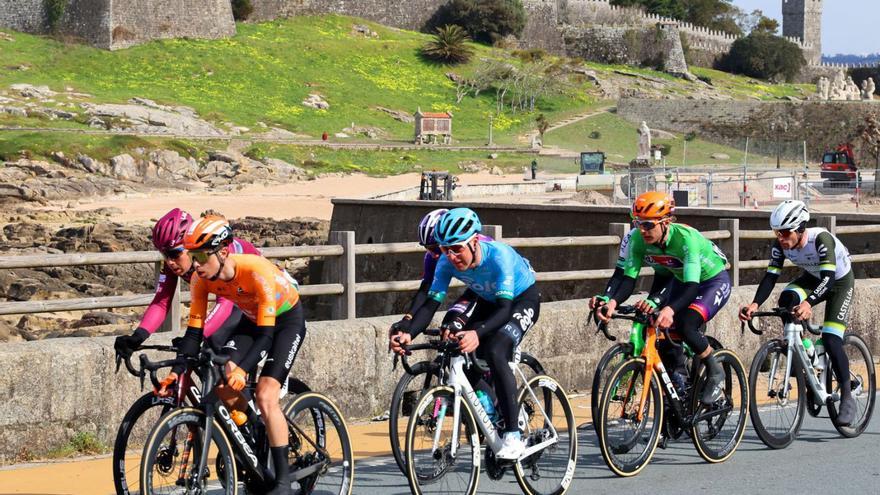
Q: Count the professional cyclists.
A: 7